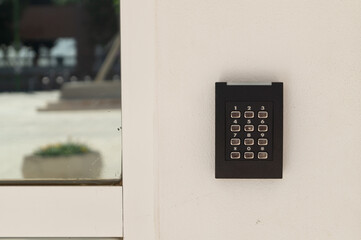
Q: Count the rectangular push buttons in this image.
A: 12